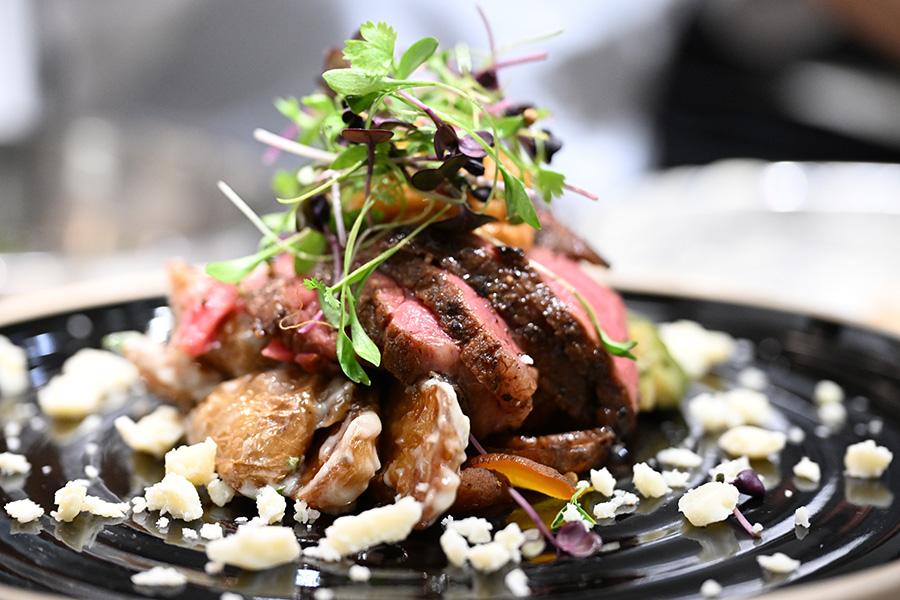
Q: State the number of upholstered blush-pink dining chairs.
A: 0